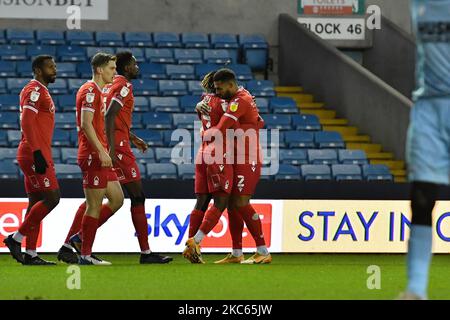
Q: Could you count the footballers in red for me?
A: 5